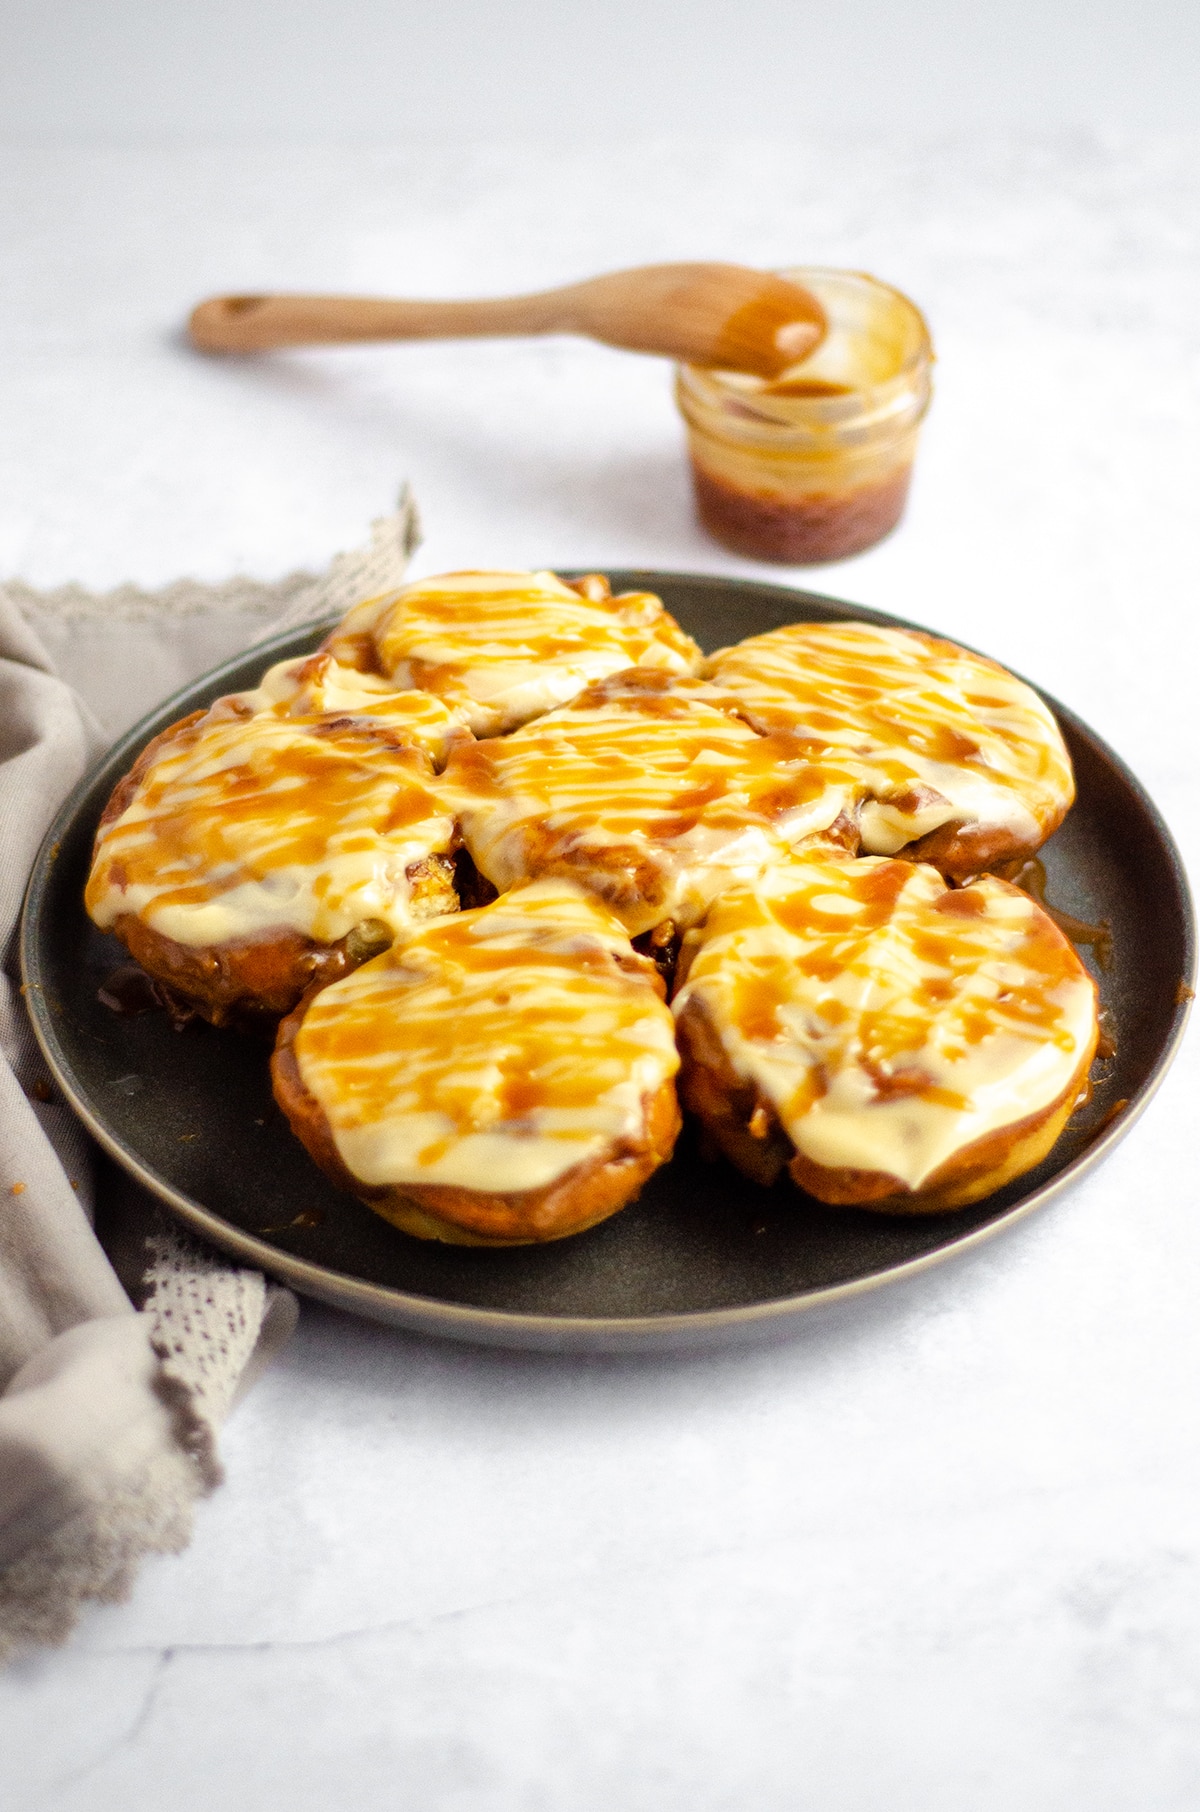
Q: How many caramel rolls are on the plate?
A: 6